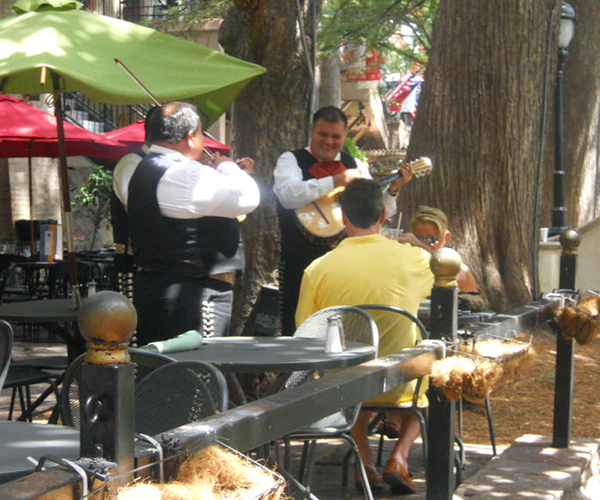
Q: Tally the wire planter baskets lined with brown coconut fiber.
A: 3